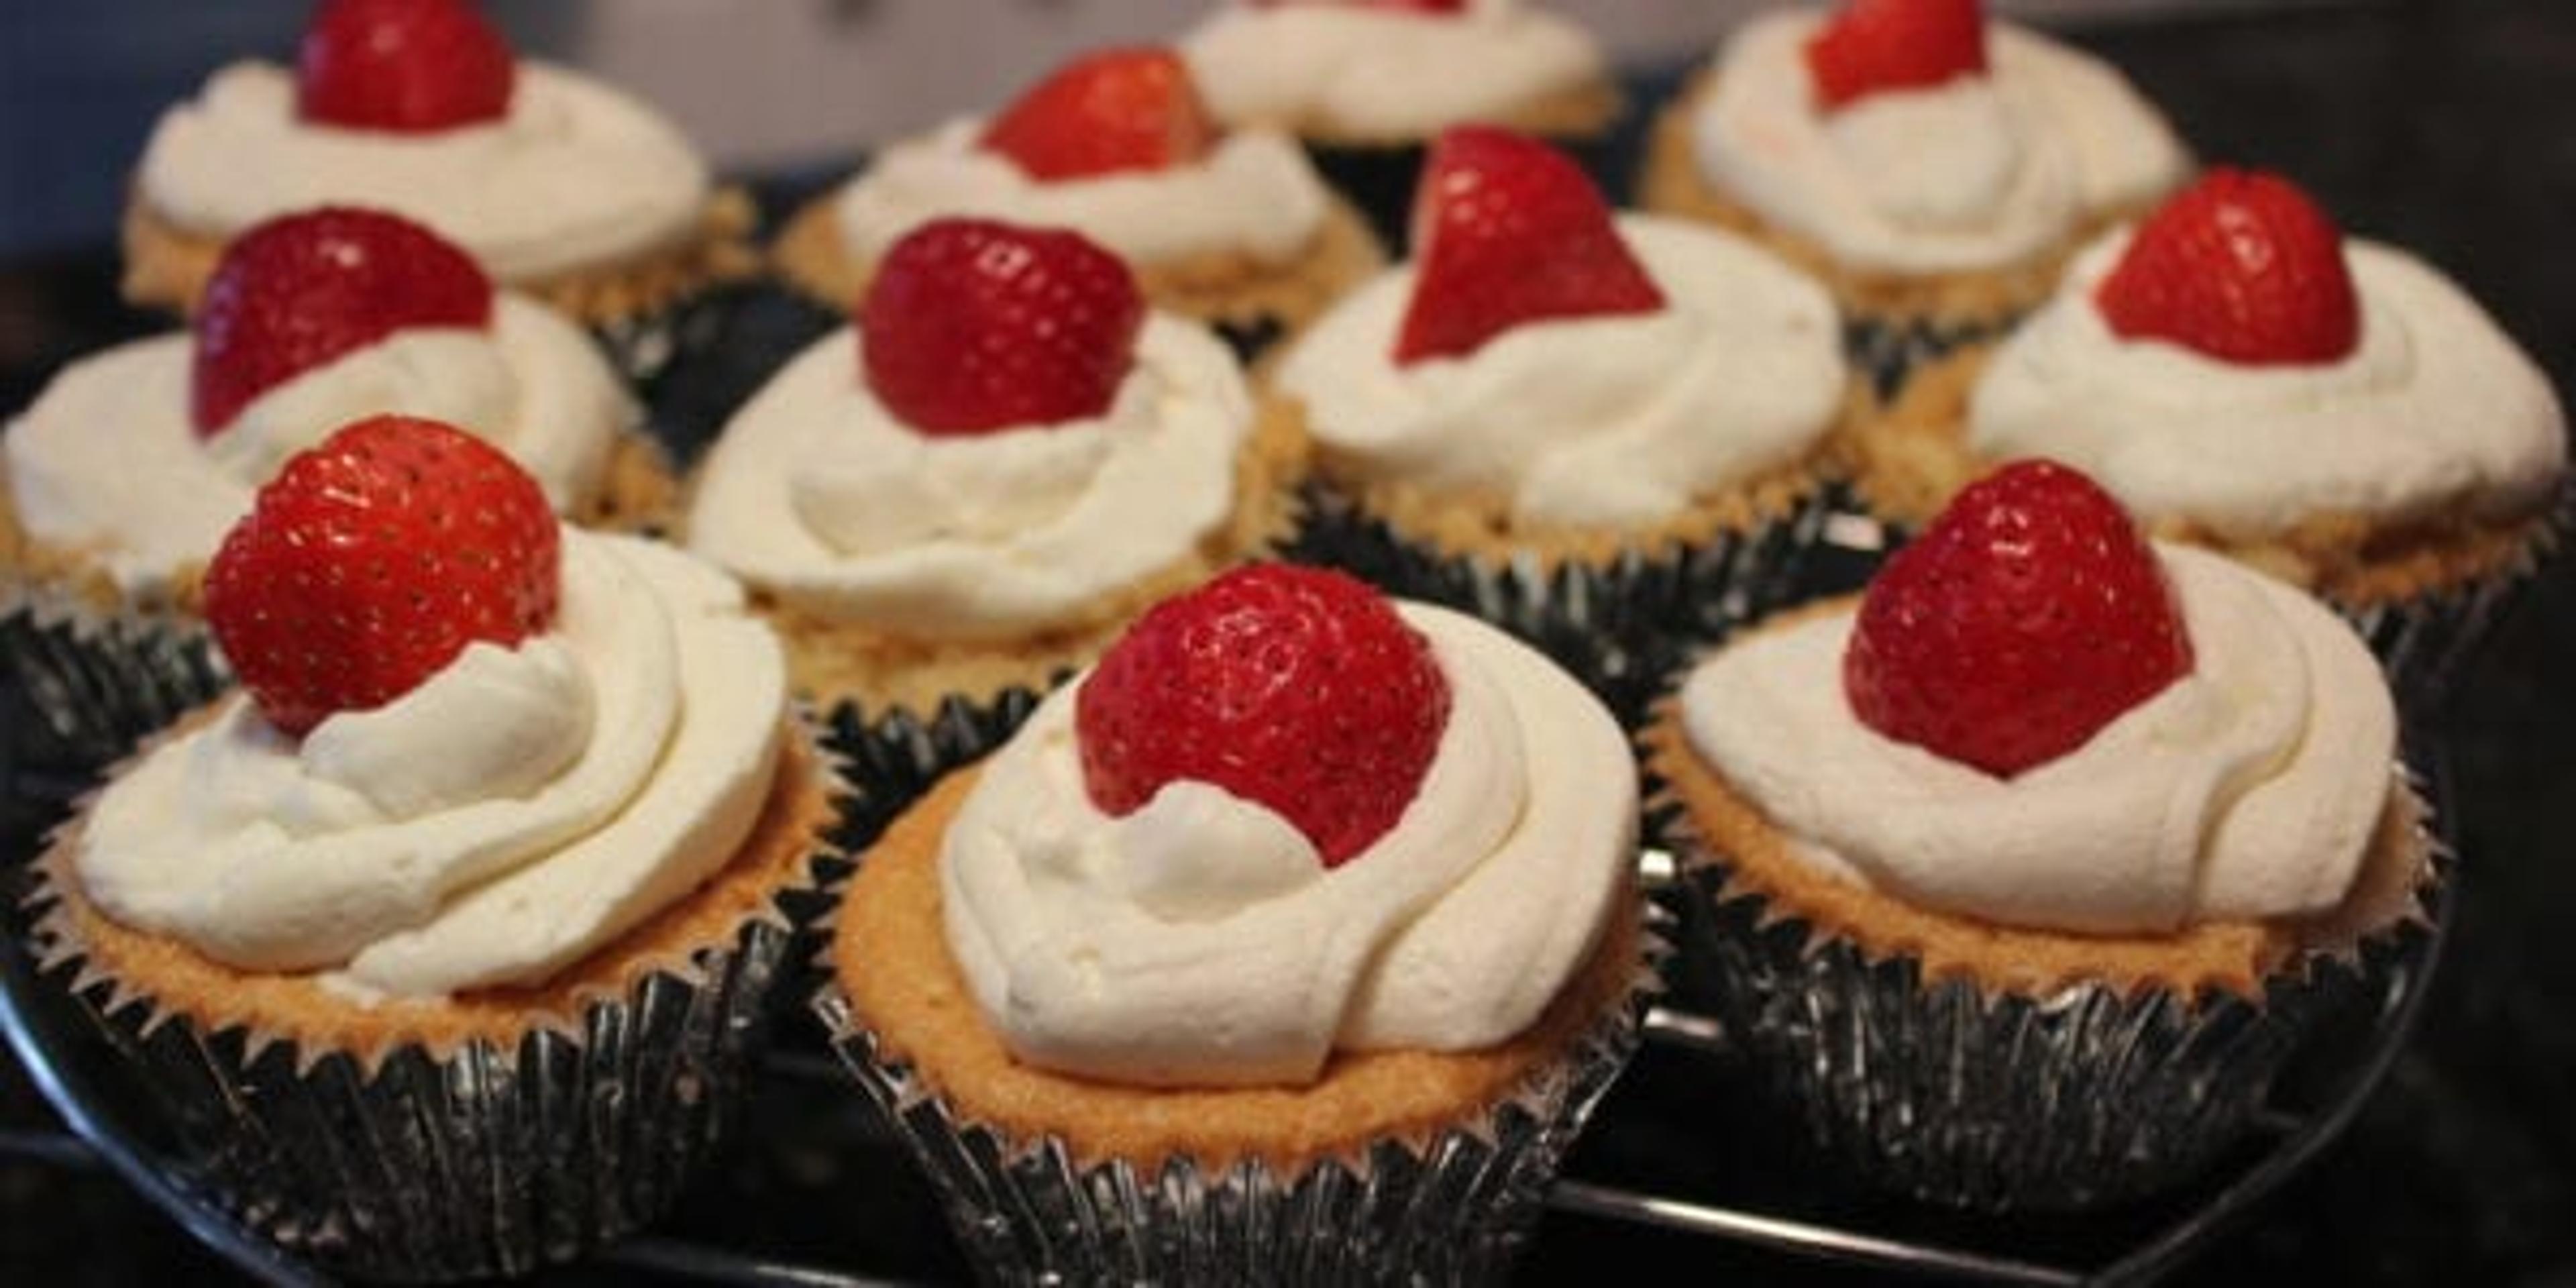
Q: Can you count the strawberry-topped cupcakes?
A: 11